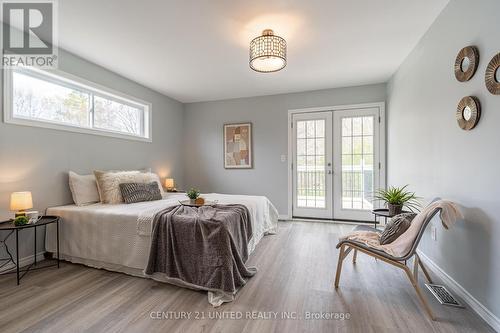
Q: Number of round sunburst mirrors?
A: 3